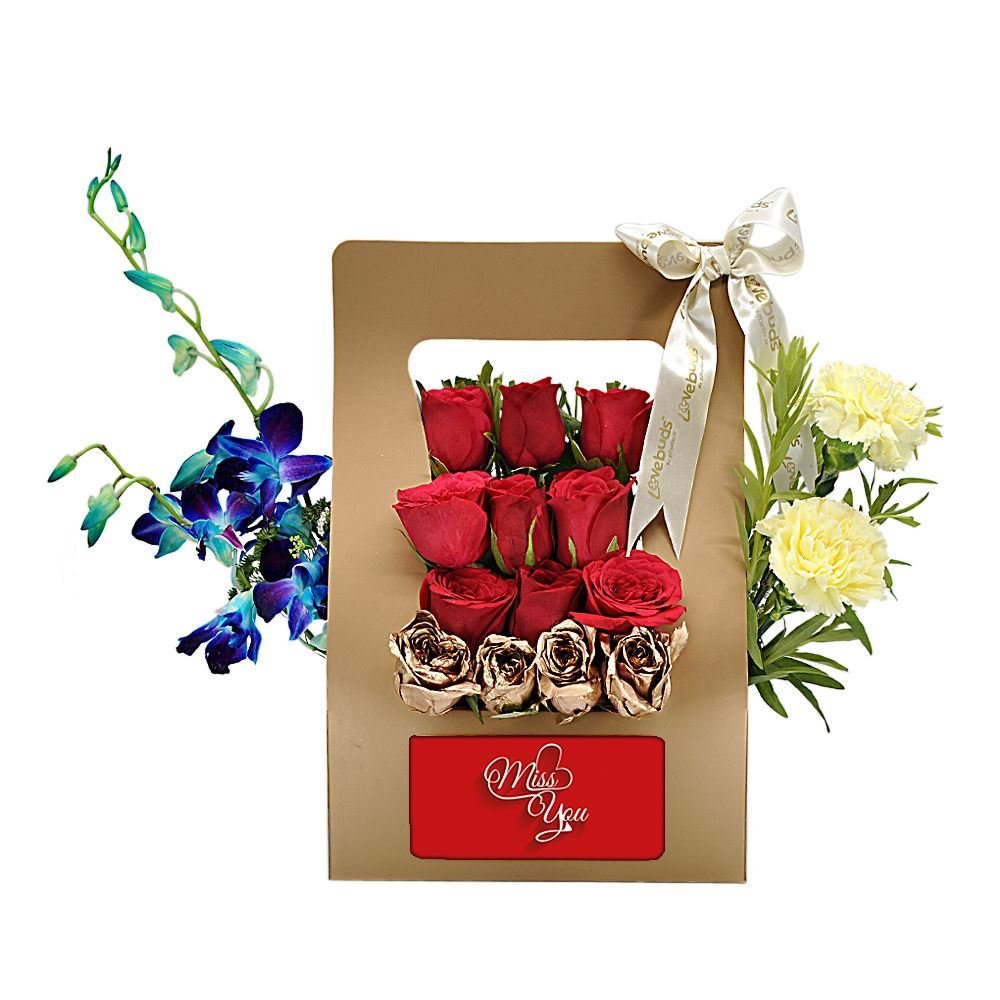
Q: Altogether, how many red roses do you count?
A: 9